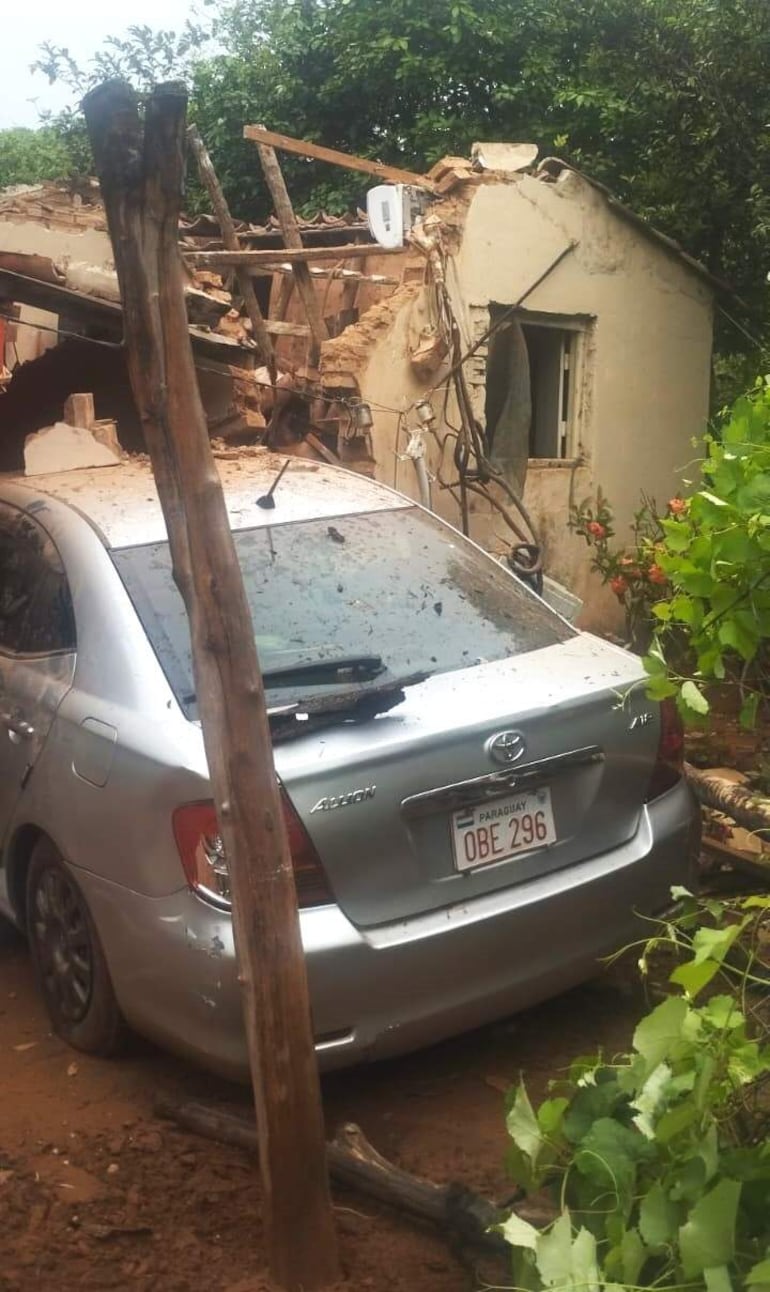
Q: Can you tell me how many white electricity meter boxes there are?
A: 1